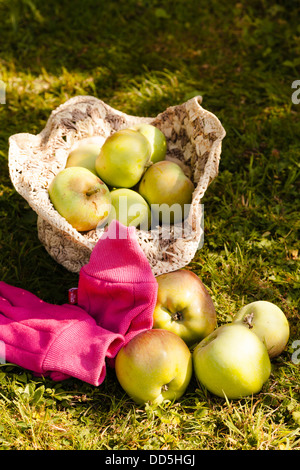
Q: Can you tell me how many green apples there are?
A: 10